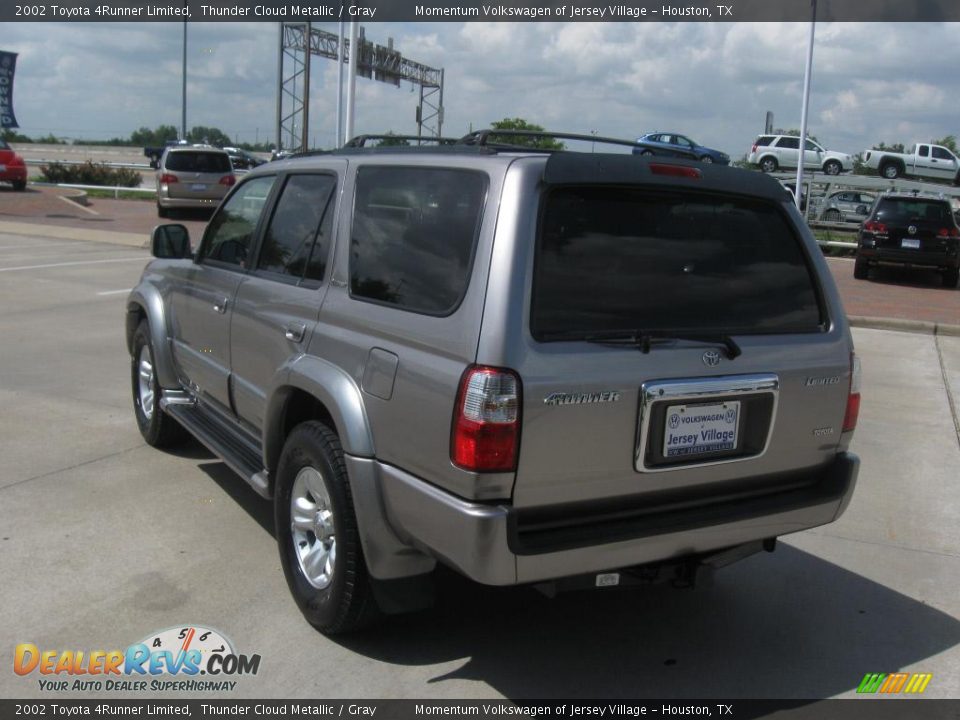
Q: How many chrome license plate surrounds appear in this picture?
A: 1